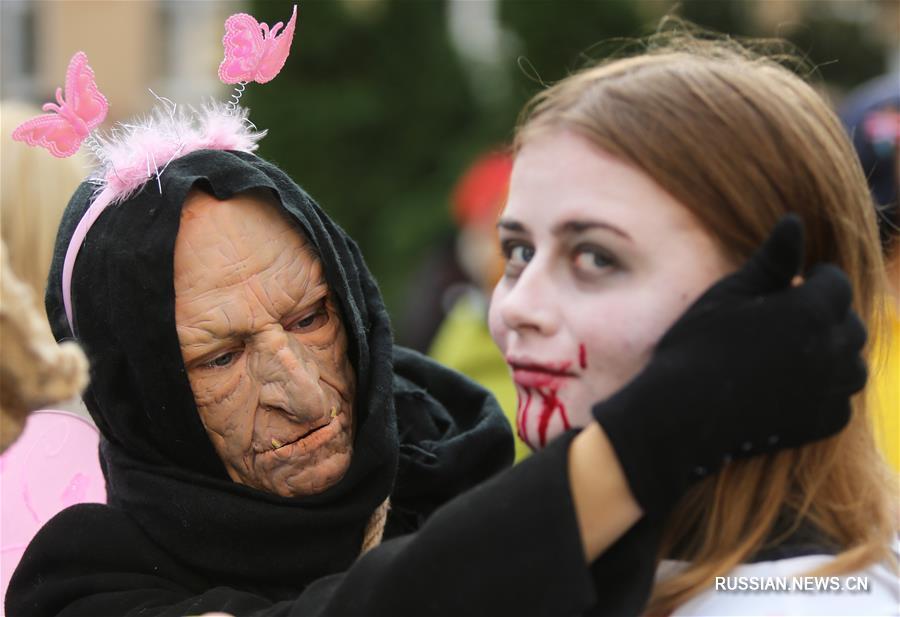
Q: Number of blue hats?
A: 1